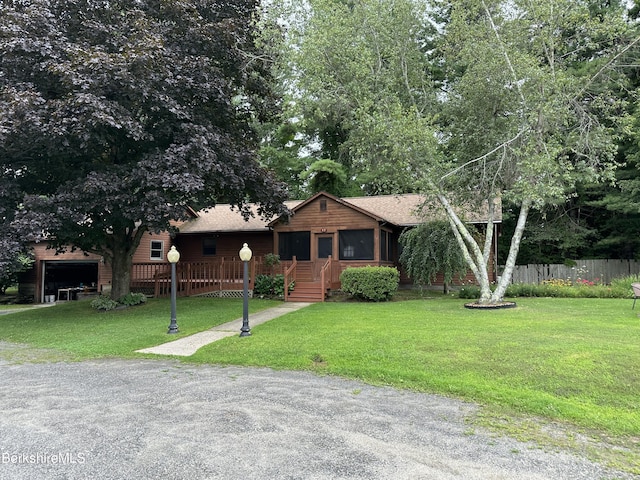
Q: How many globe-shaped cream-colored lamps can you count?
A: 2